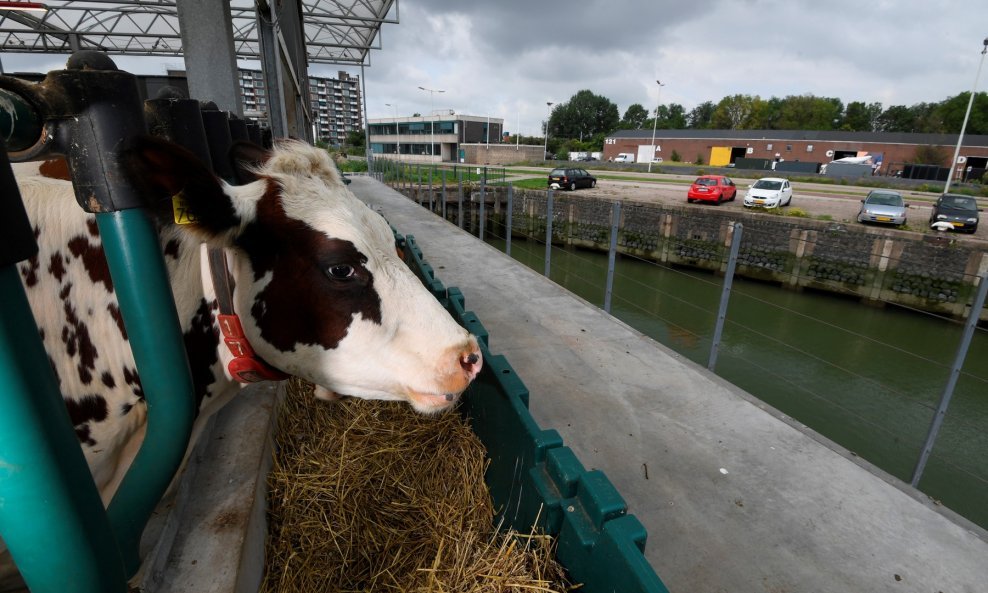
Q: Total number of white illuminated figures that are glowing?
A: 0